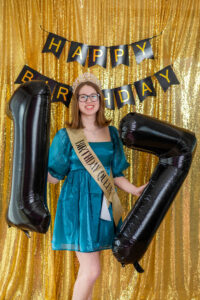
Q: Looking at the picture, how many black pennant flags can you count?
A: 12